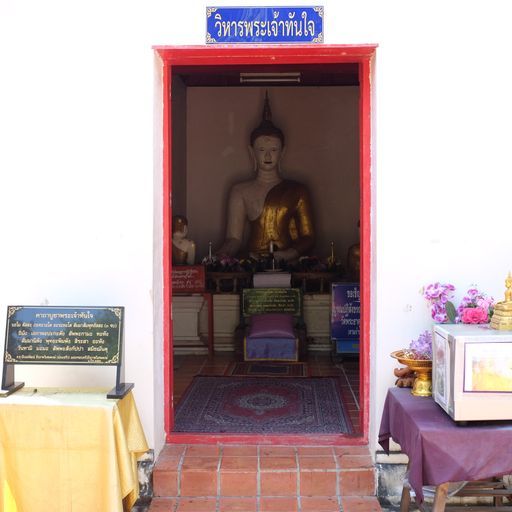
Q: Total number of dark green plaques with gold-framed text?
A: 2